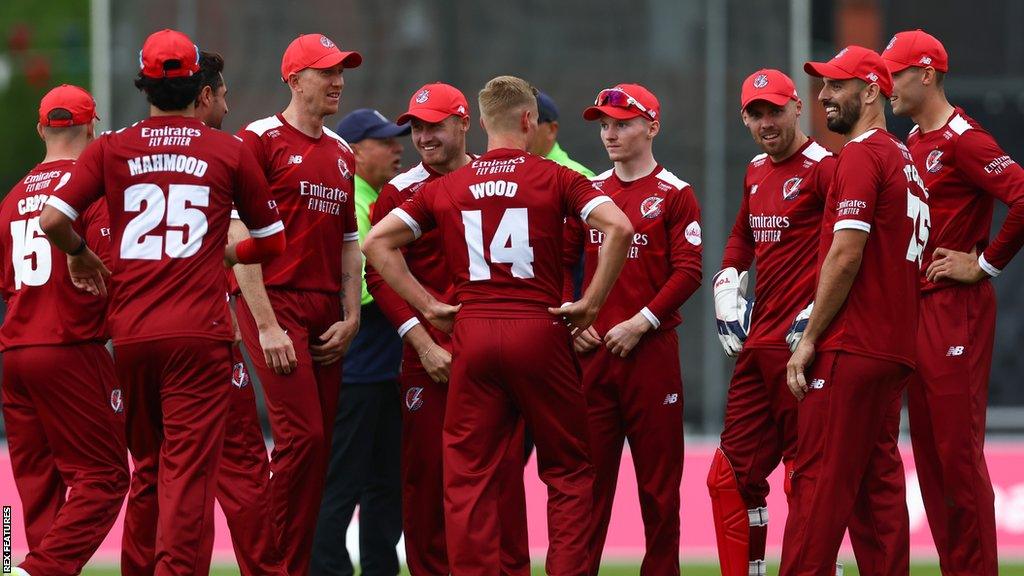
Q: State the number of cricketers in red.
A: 10